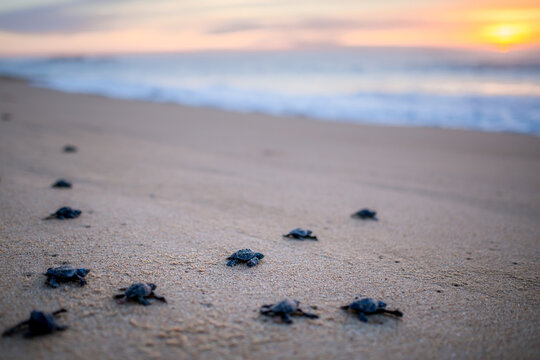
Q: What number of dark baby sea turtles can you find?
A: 11